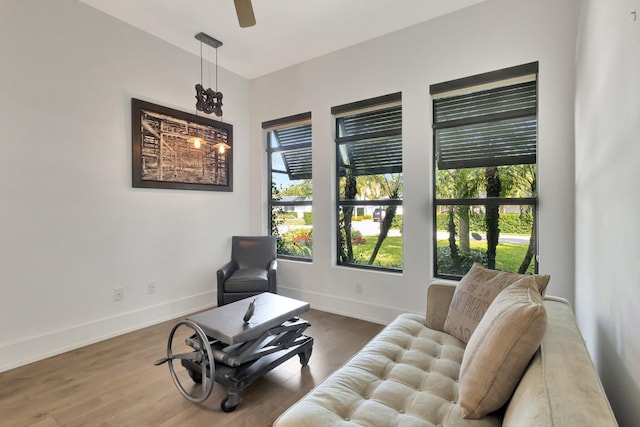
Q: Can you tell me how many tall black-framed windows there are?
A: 3